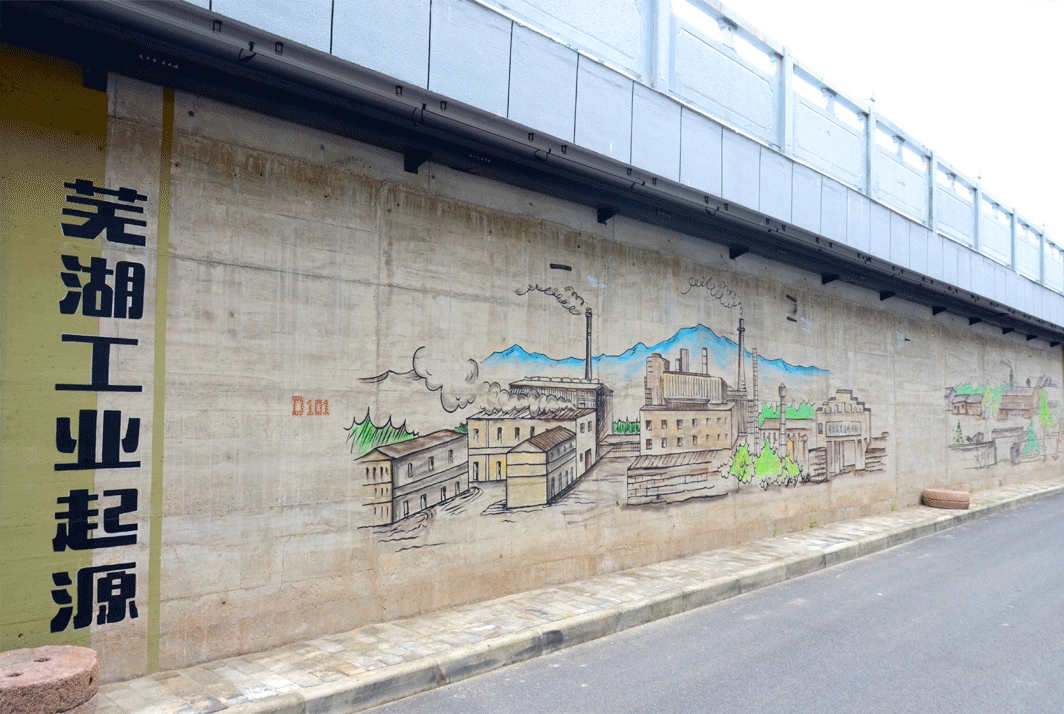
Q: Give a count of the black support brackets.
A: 11